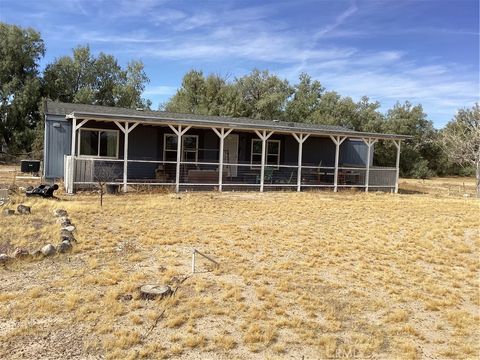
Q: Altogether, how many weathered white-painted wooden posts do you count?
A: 9